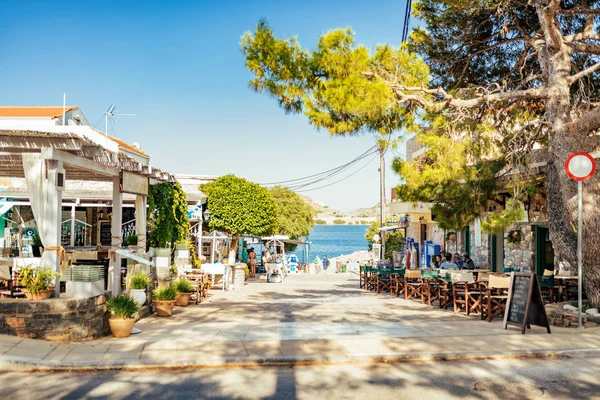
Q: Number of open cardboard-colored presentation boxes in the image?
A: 0